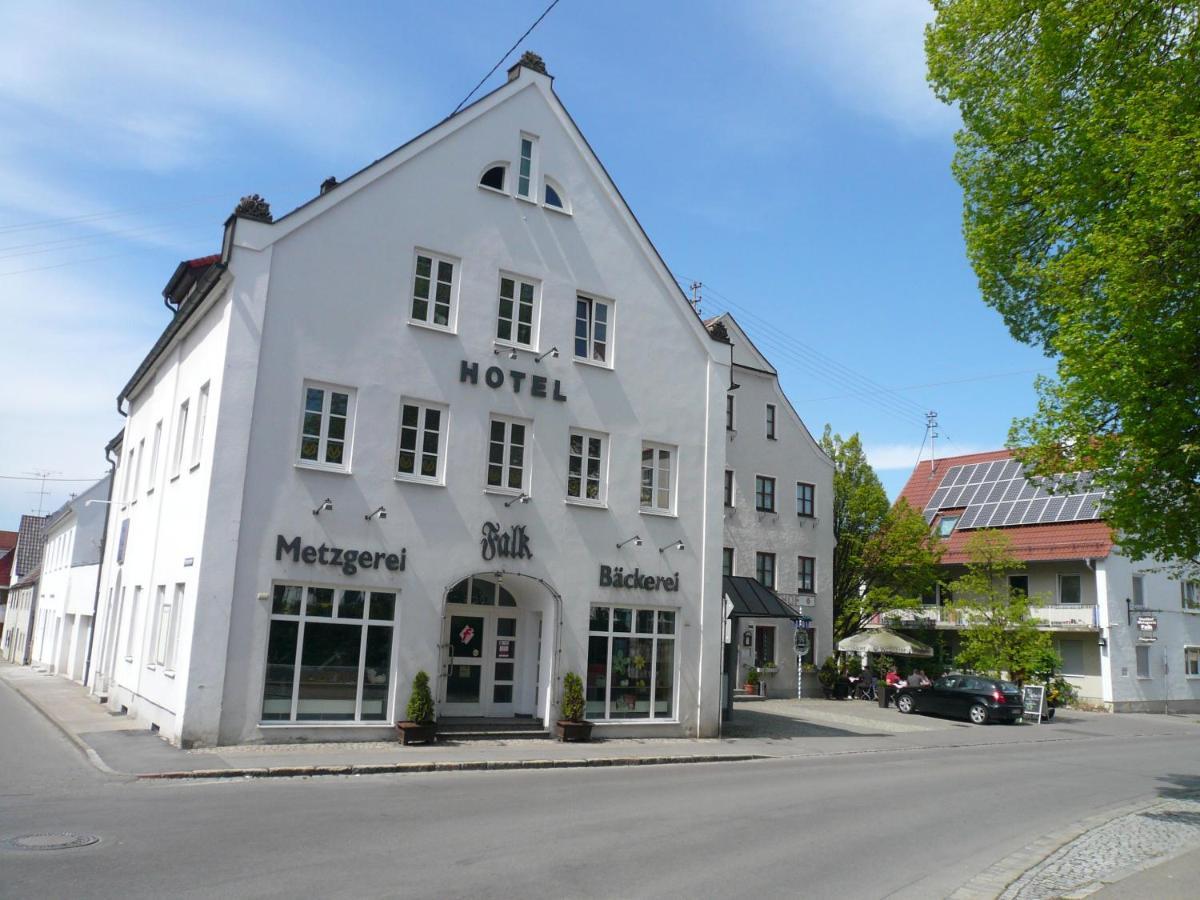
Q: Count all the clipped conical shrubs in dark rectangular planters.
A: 2